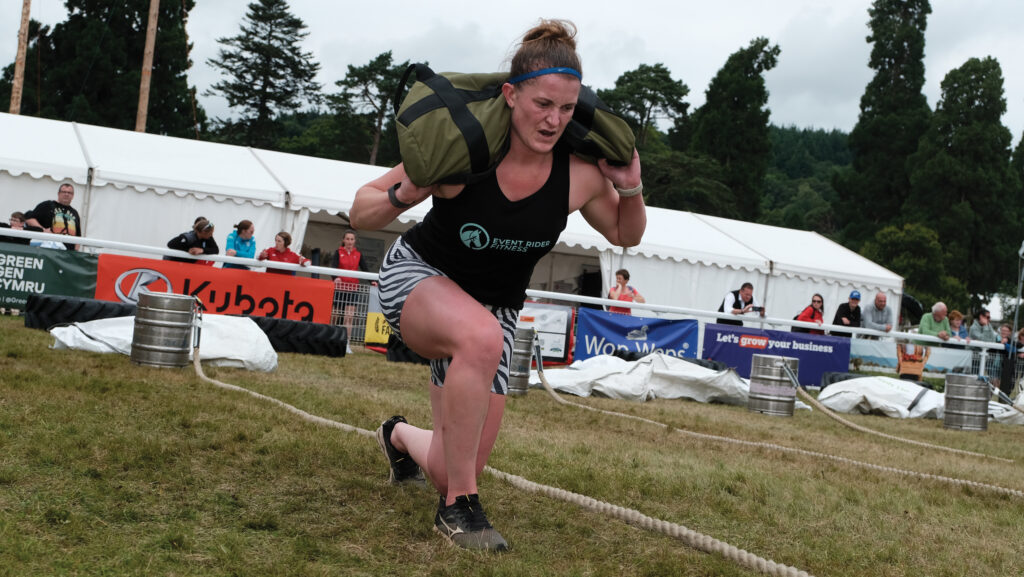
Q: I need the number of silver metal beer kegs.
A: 4